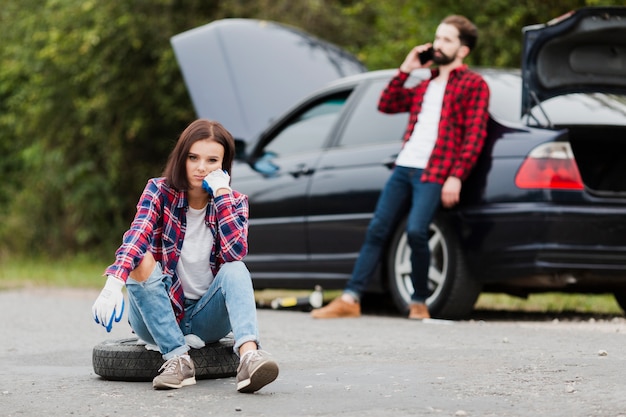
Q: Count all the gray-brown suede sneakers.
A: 2